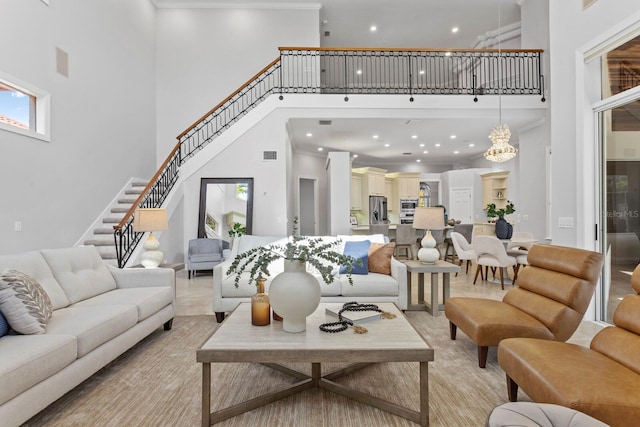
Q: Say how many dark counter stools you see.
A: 4